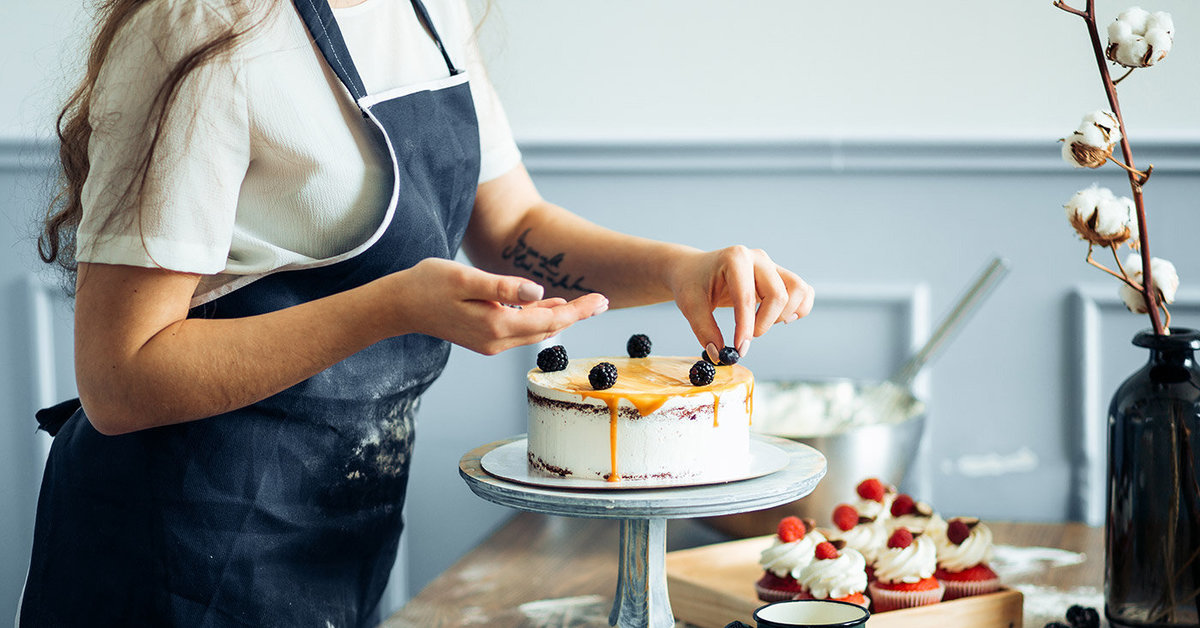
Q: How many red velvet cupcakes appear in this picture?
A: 7